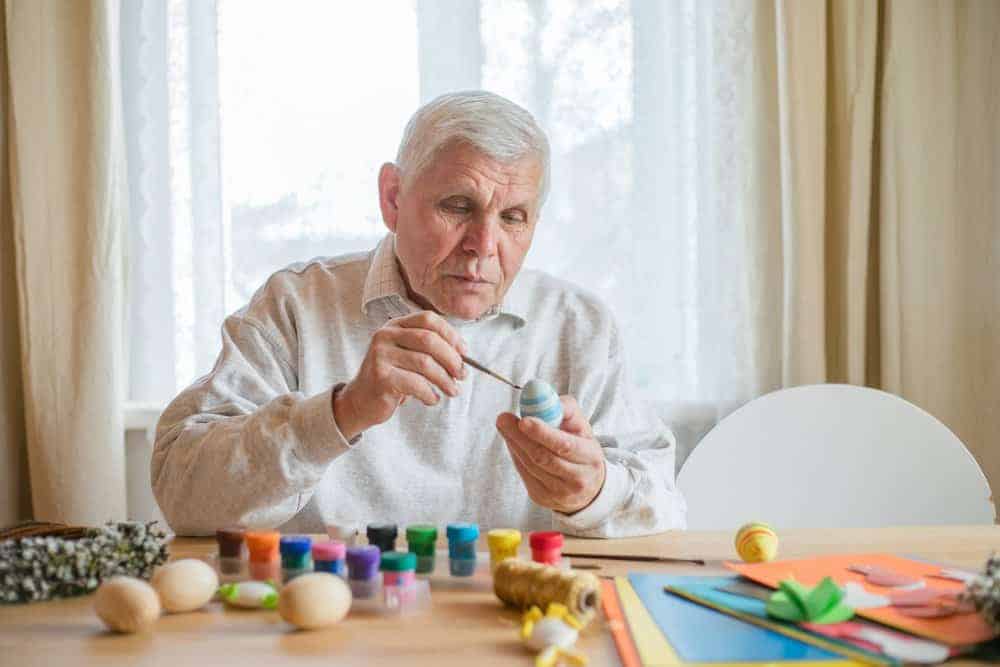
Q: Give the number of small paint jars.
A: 12